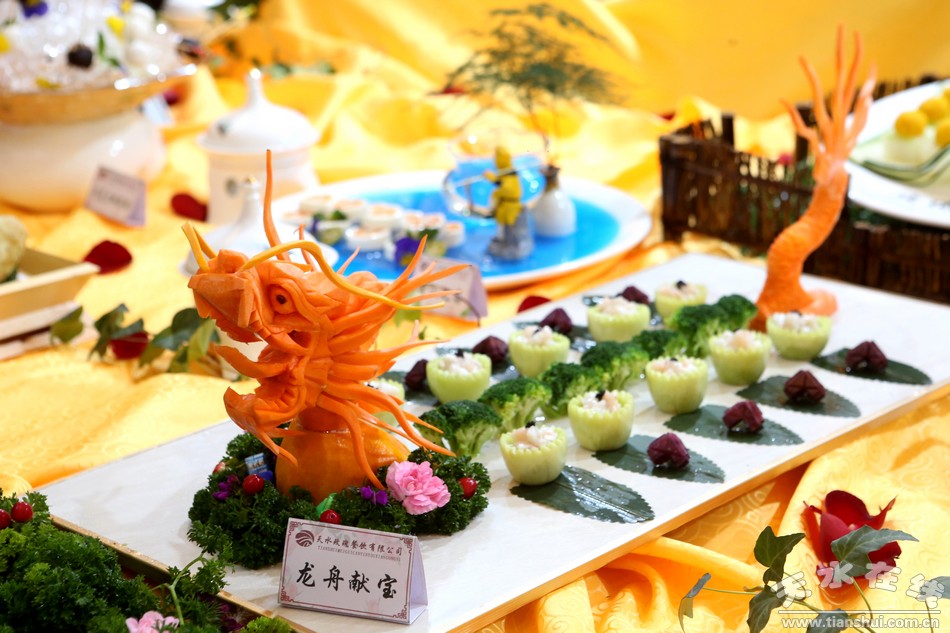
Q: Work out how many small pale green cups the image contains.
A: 10